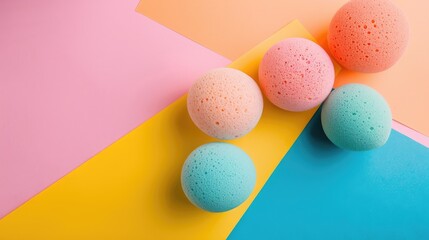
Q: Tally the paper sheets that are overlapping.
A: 4